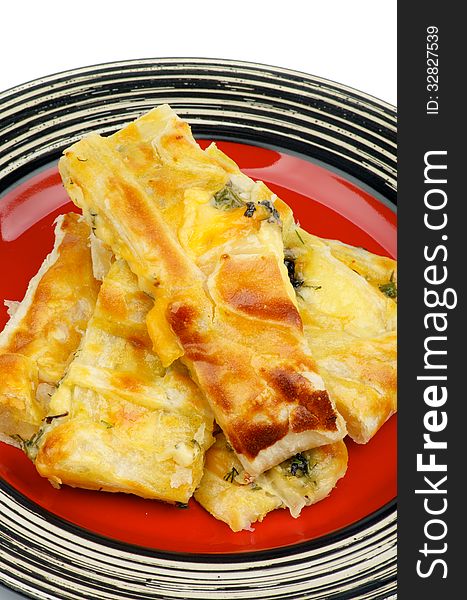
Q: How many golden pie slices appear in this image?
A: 5